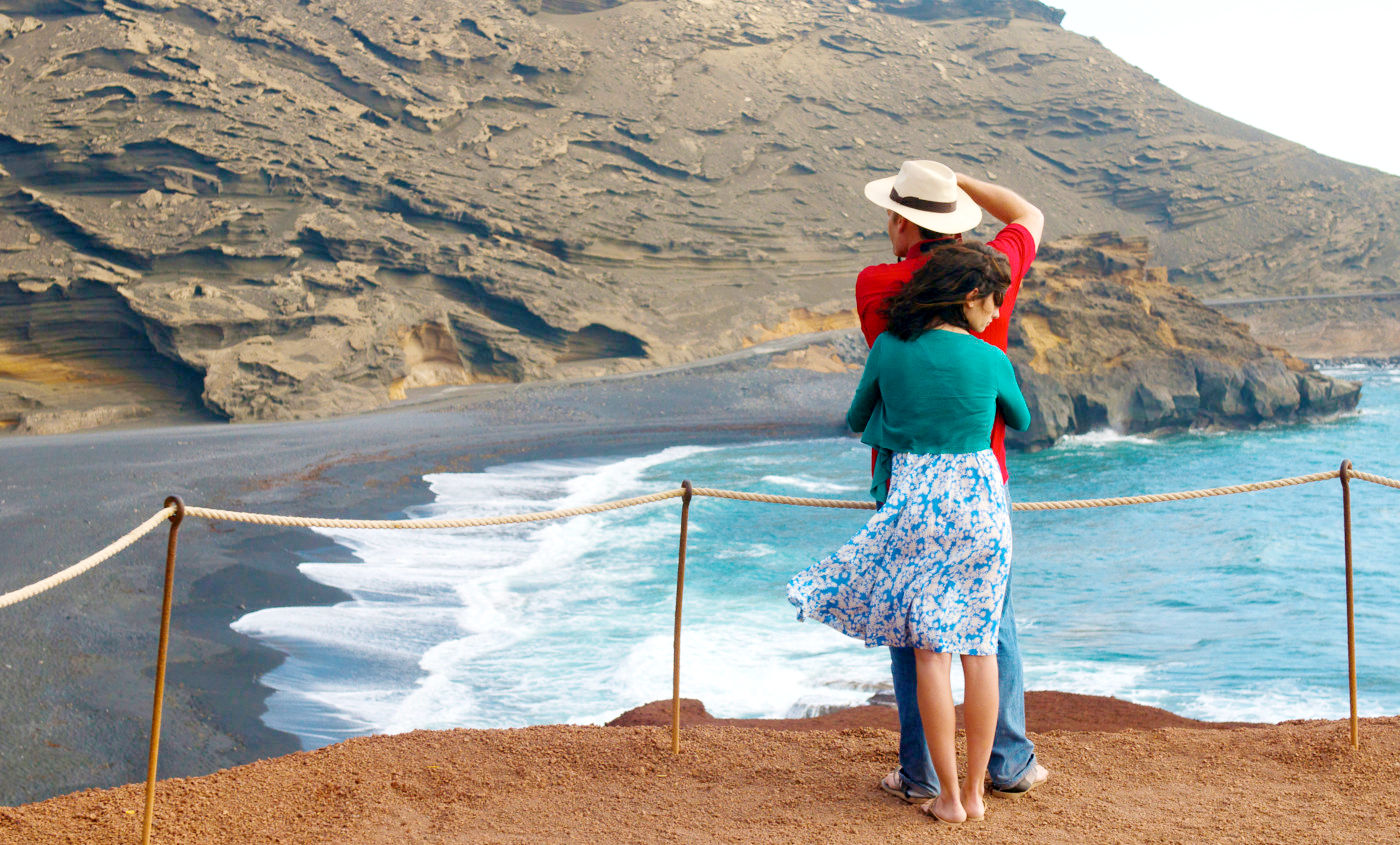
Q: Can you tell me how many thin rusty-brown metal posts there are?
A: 3